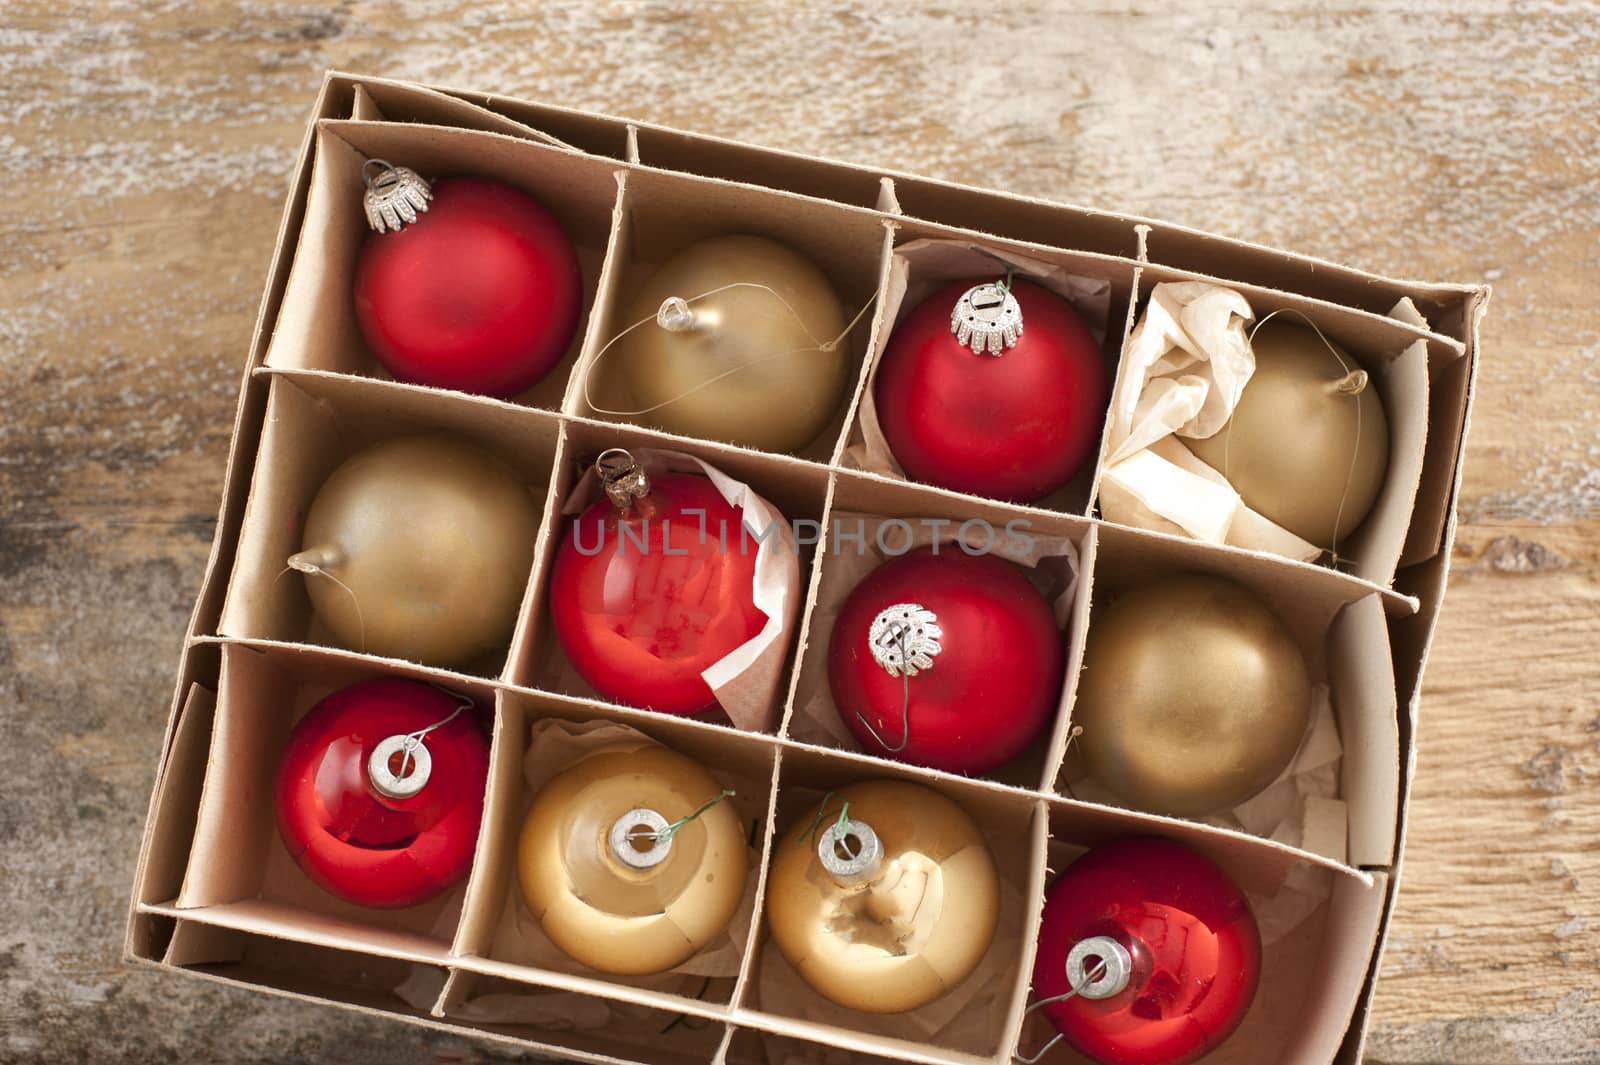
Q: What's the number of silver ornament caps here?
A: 8